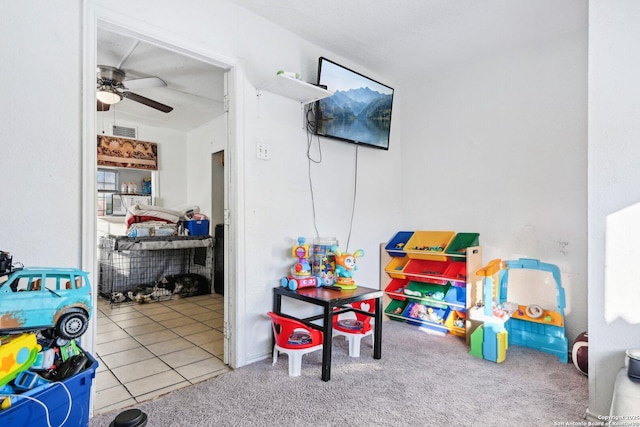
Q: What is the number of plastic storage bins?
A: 14